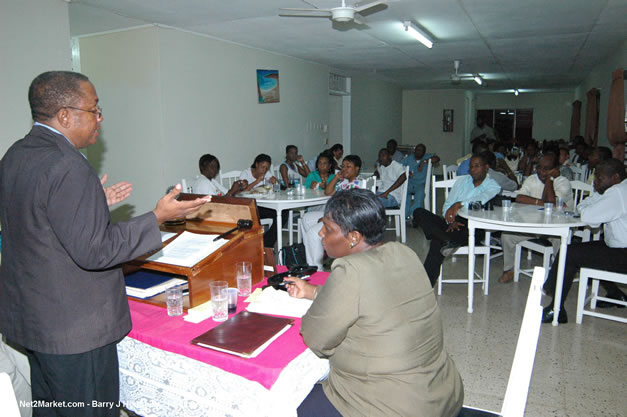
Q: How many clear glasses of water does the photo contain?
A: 3